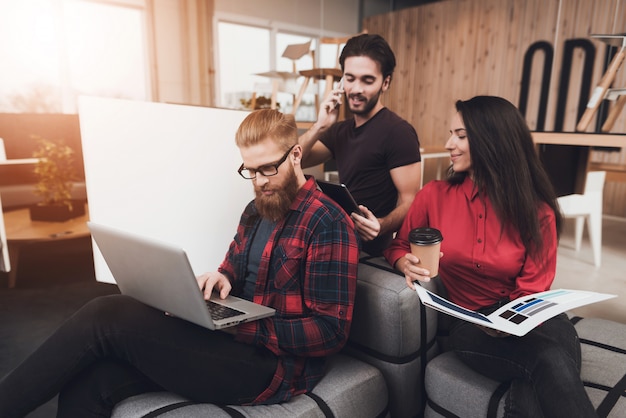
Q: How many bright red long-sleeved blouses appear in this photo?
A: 1